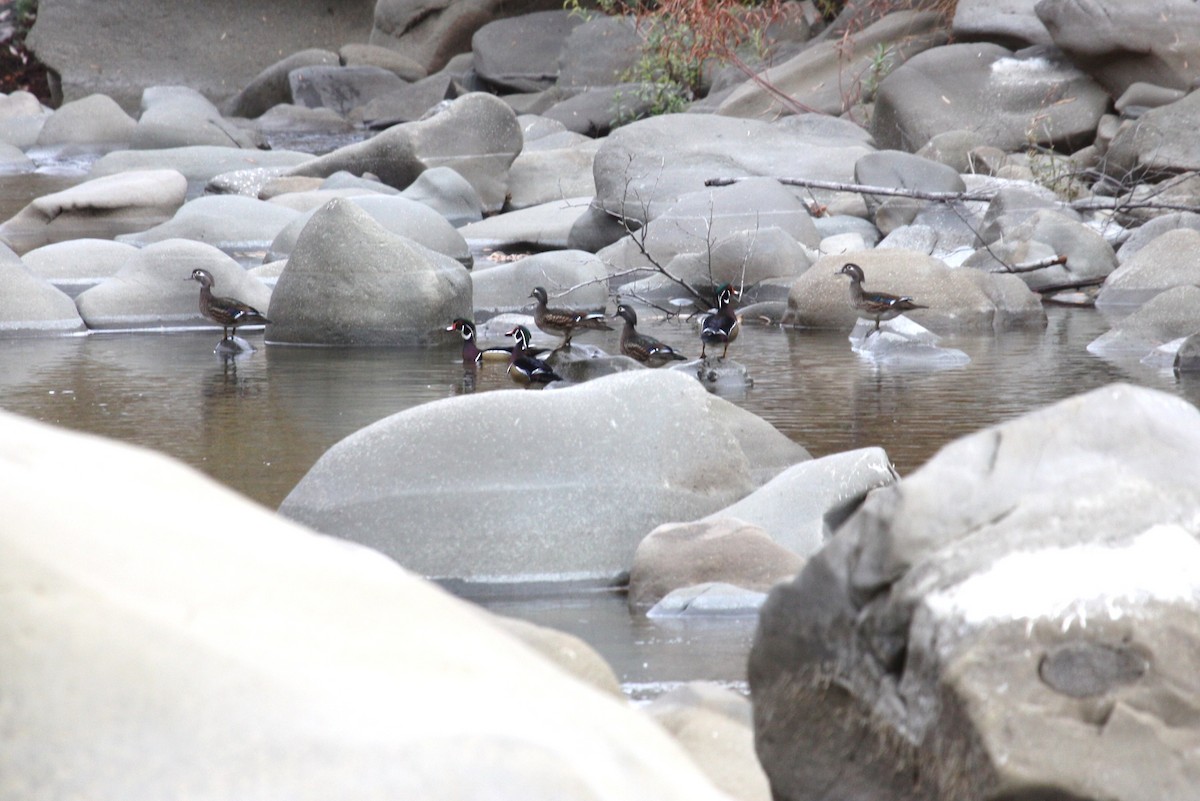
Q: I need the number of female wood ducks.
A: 4